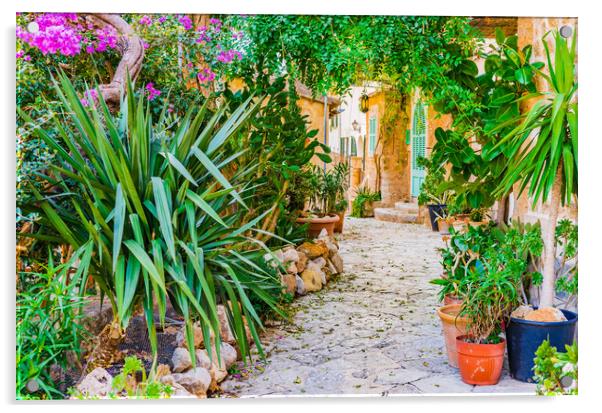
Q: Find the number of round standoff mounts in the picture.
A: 4